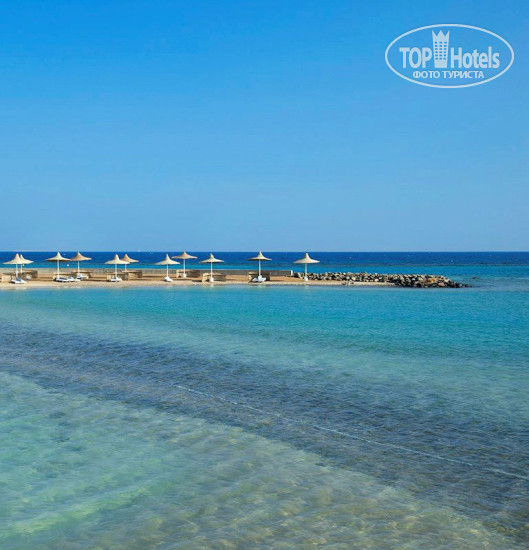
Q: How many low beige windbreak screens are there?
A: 9